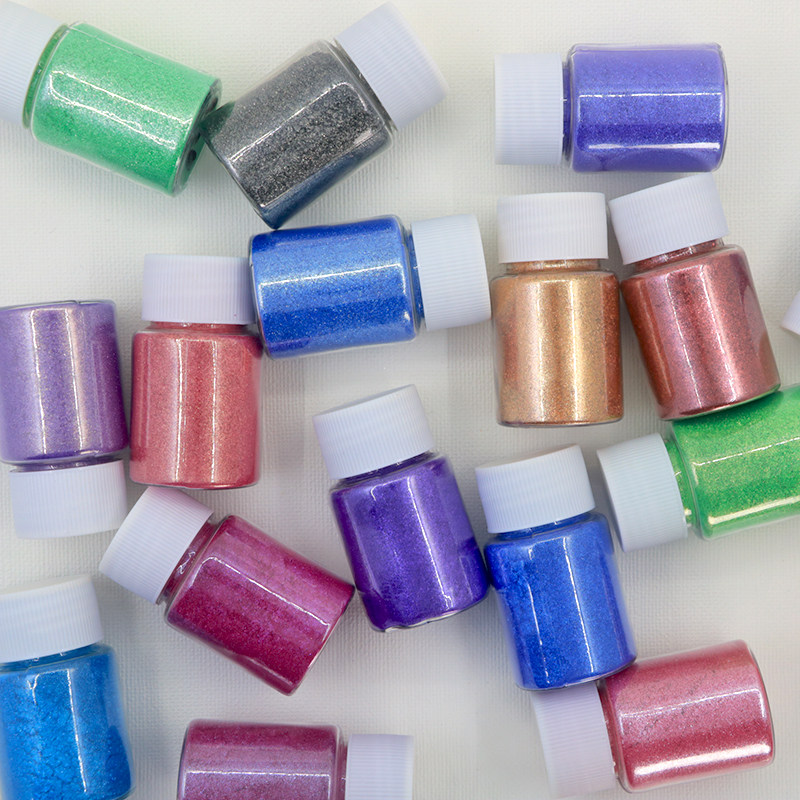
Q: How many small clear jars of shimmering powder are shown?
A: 15